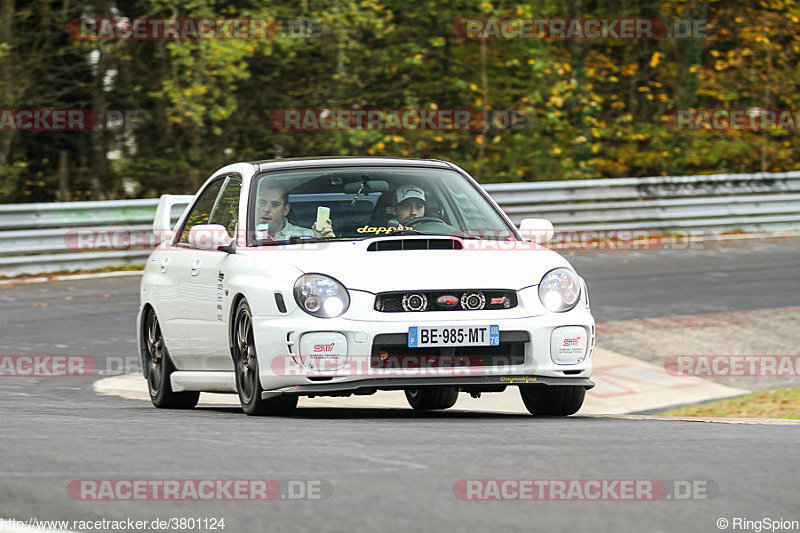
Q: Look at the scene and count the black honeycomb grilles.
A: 1